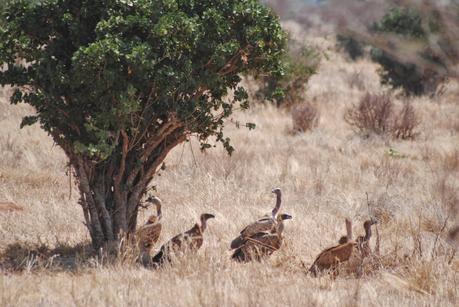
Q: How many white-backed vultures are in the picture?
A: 6